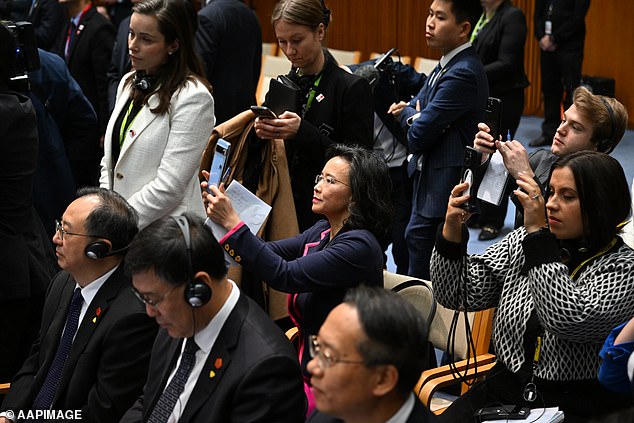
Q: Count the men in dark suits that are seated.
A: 3